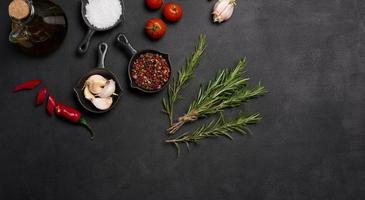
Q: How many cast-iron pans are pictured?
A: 3